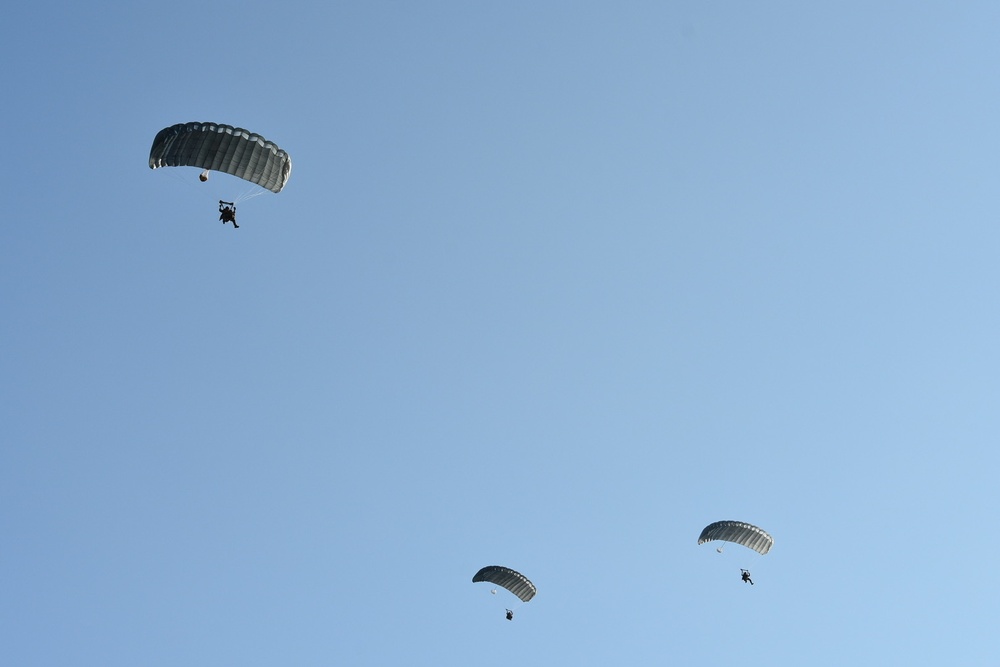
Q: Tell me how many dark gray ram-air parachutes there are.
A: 3